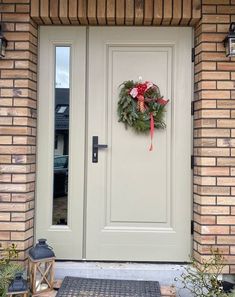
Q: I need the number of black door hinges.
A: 4